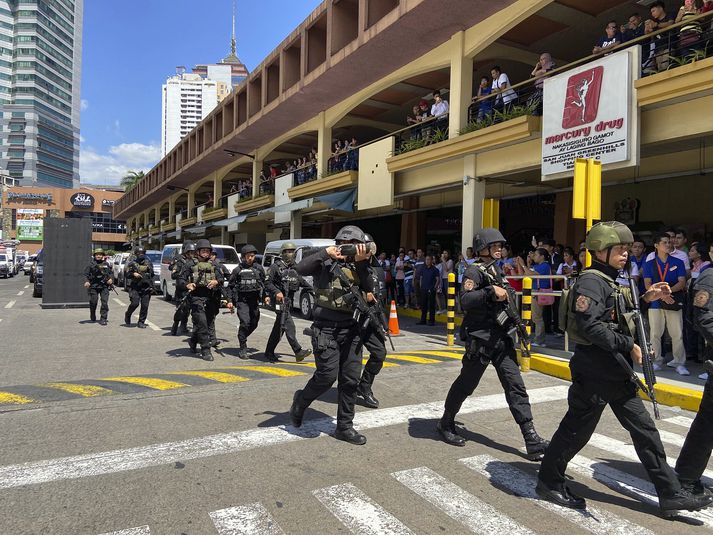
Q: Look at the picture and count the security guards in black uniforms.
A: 12